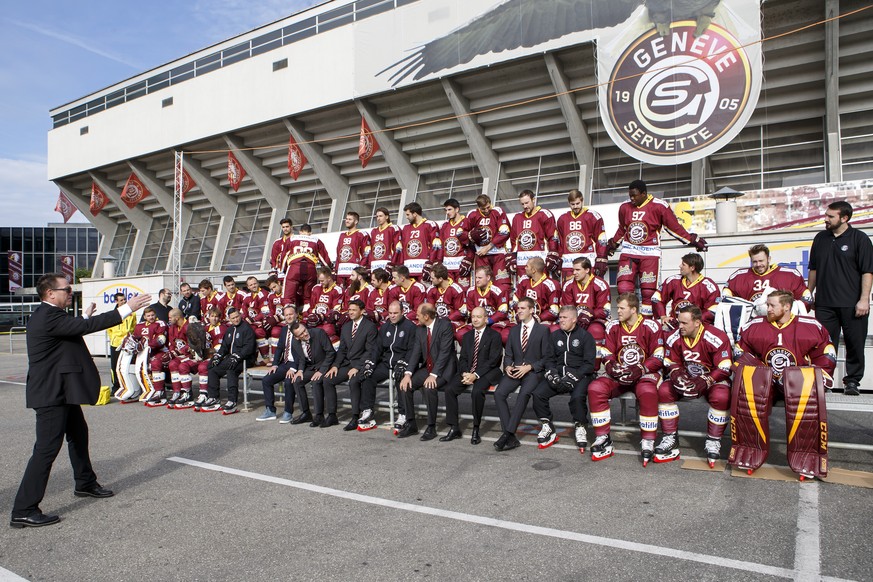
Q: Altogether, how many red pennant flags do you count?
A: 7